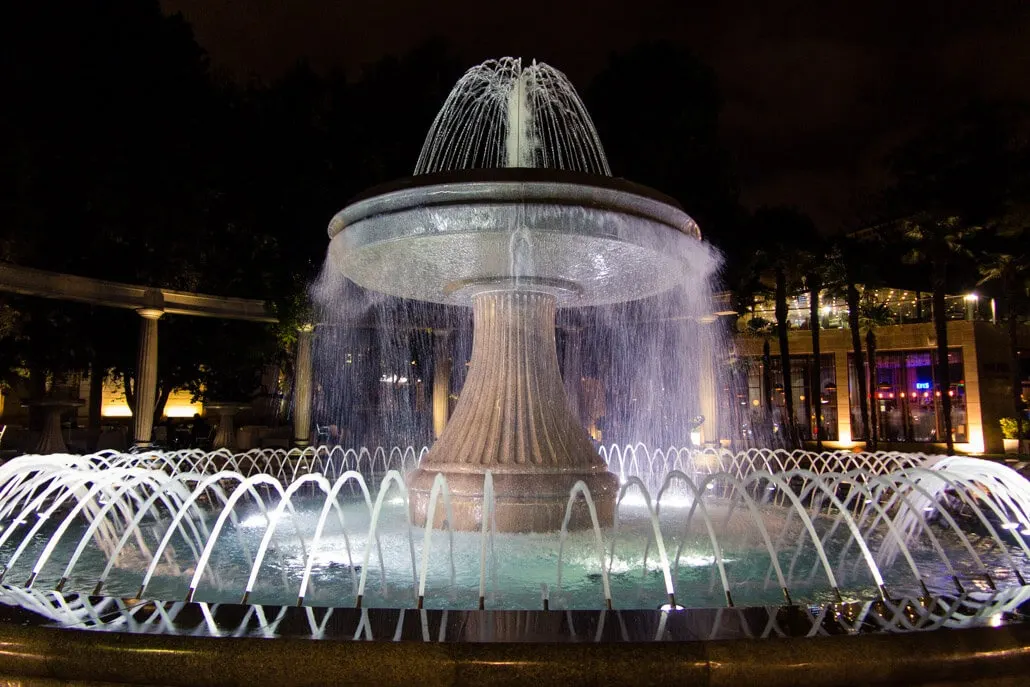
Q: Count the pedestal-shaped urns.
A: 2